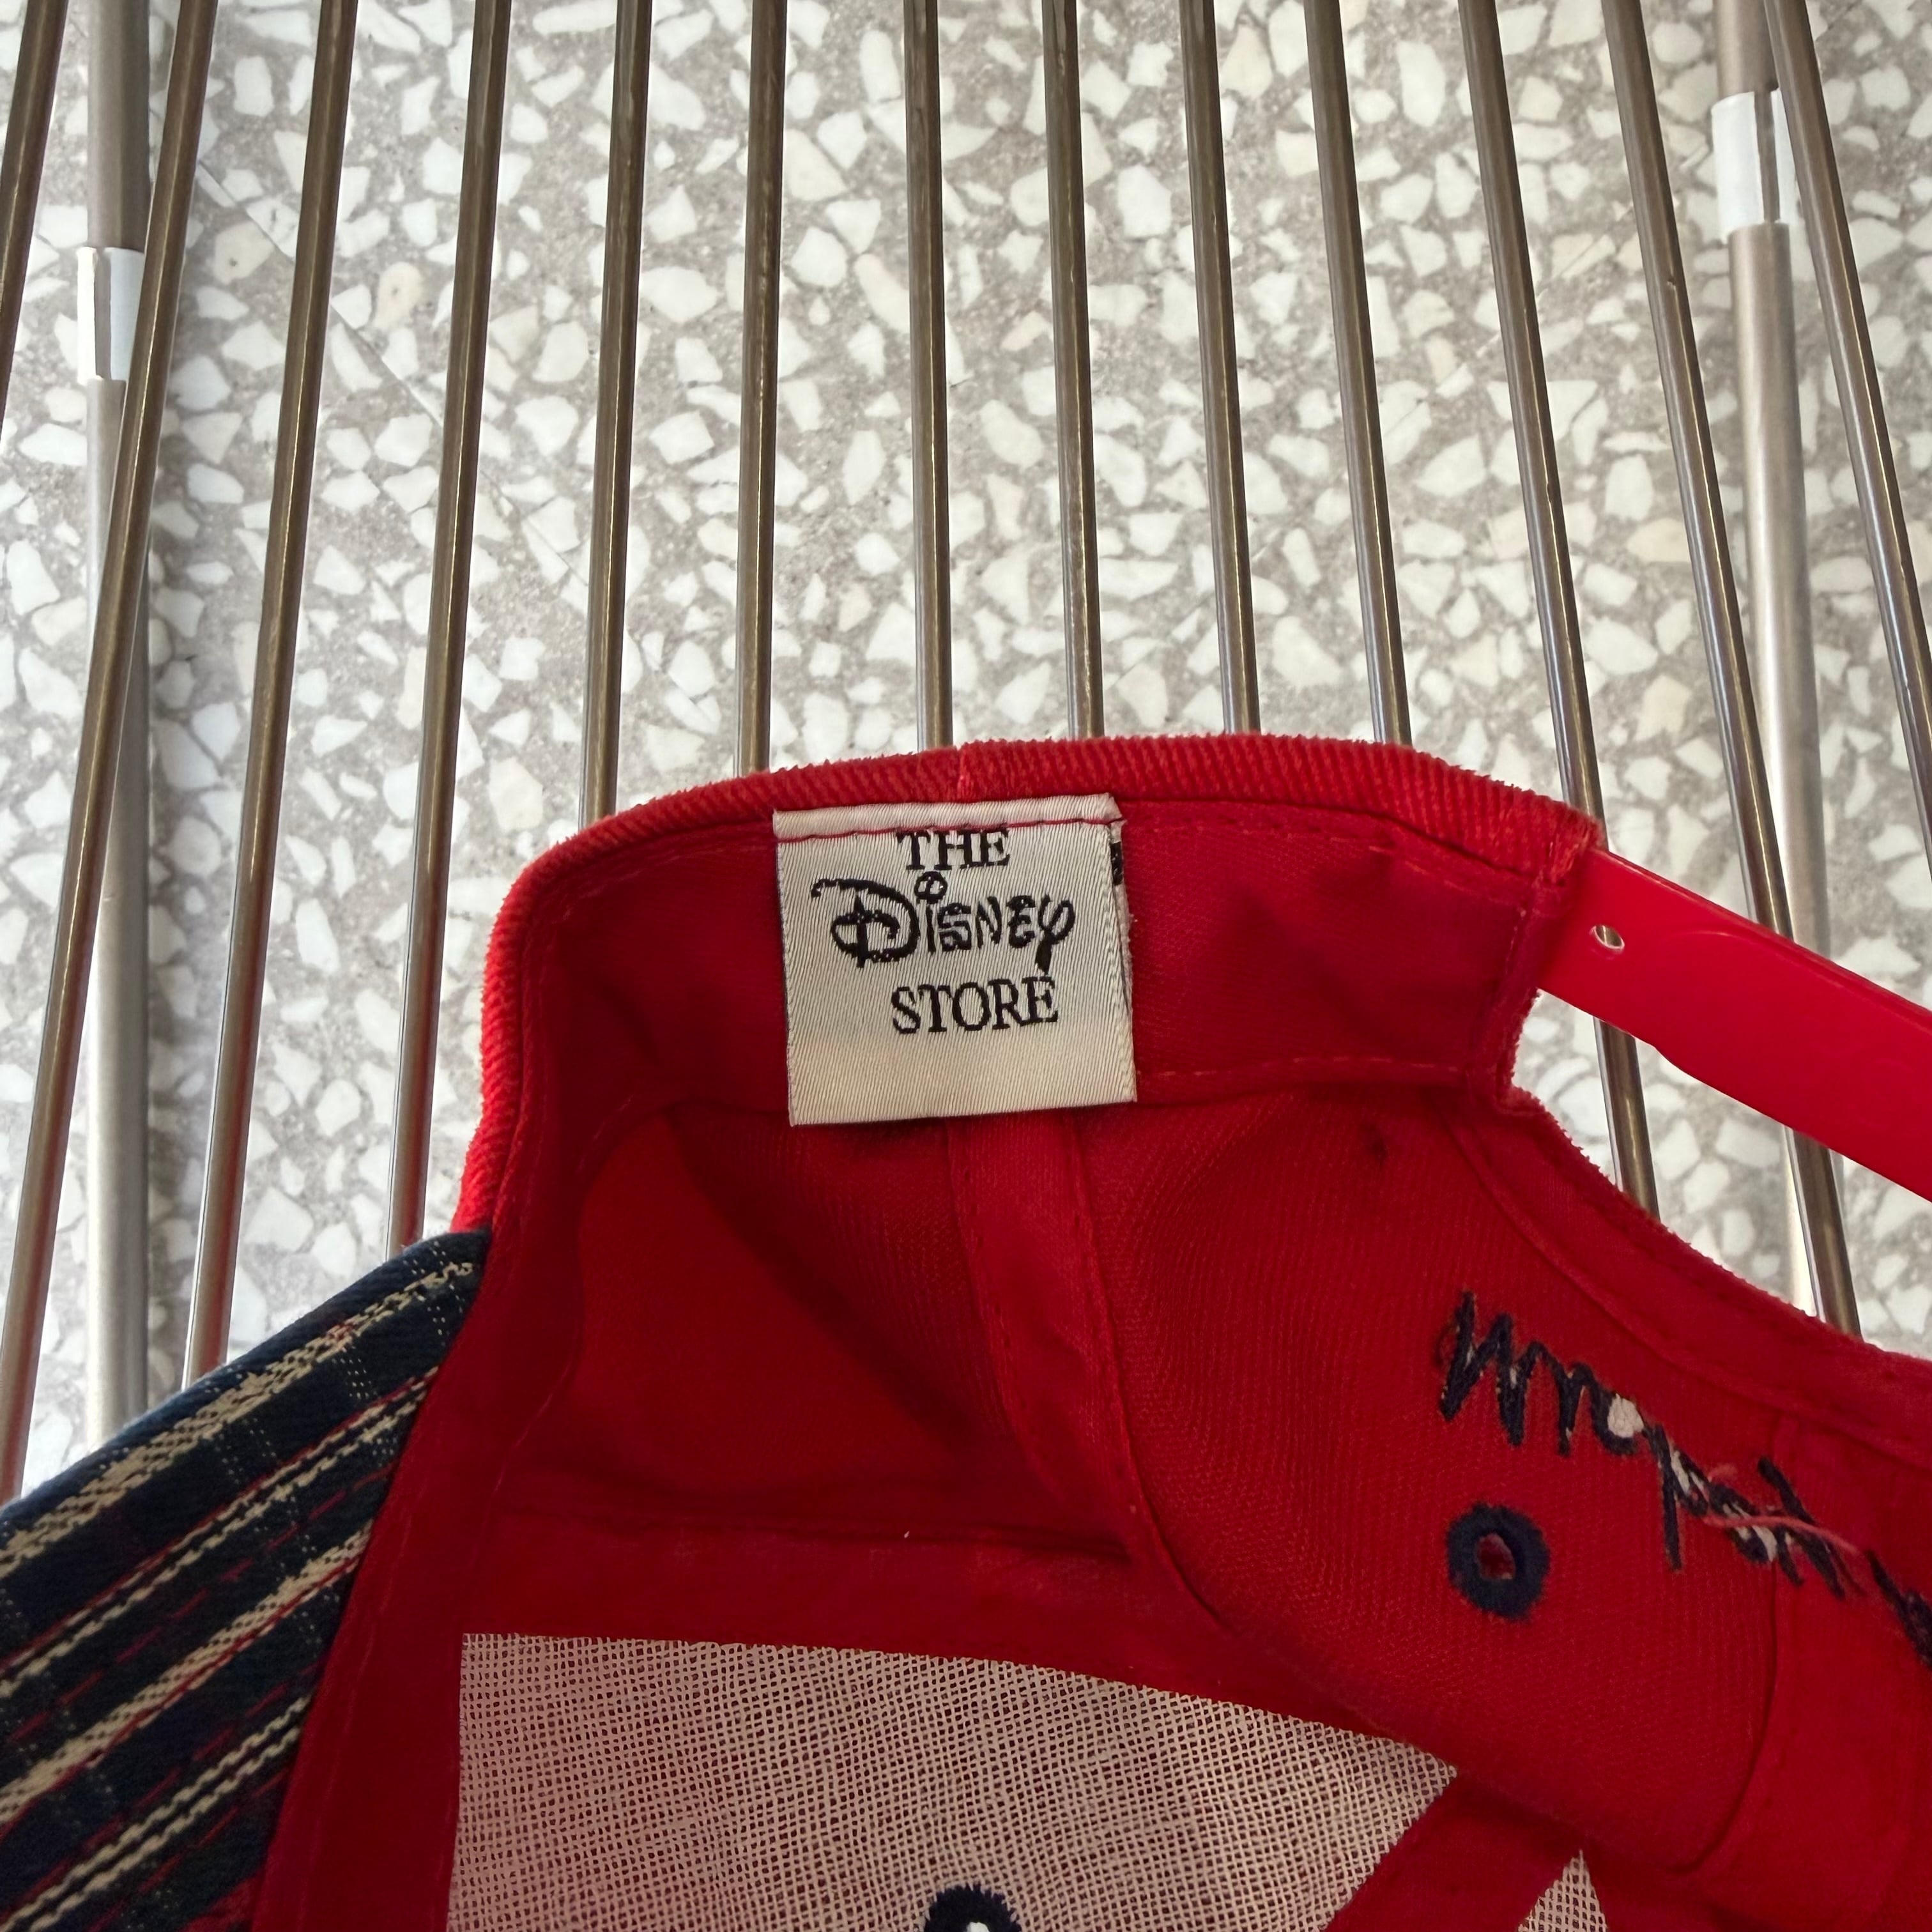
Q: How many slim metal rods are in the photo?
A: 13